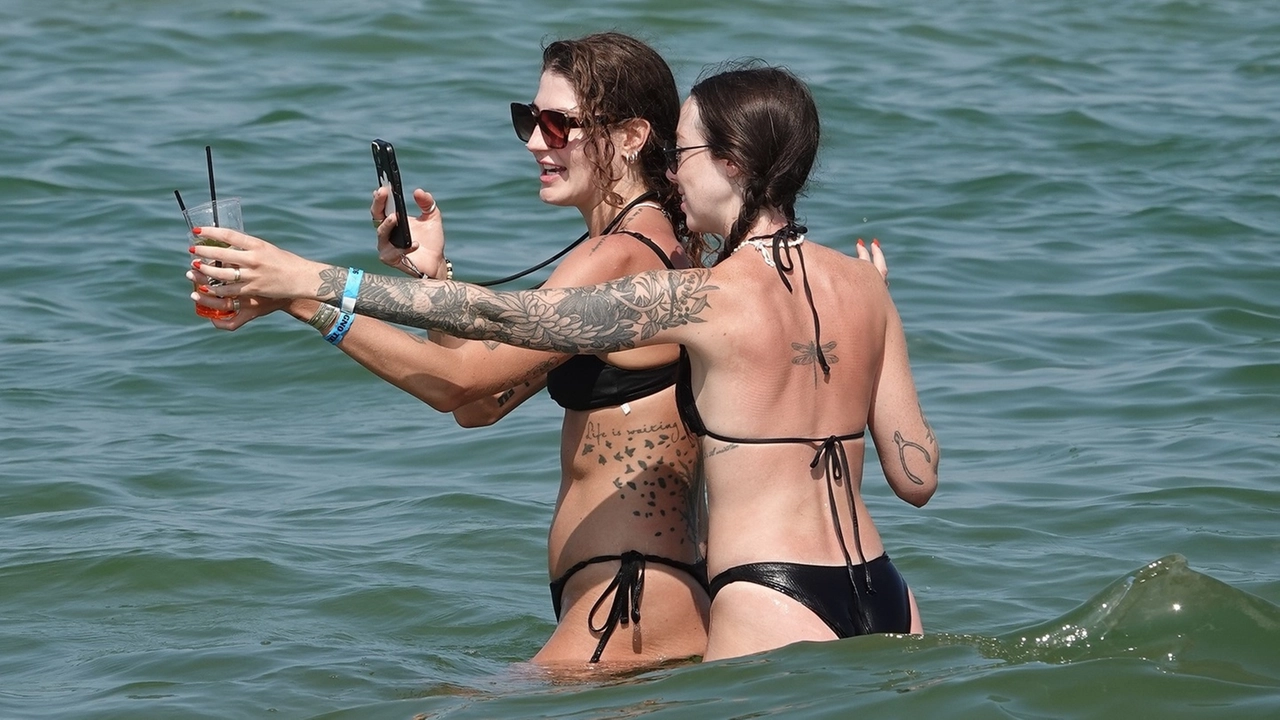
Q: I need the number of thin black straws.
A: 2